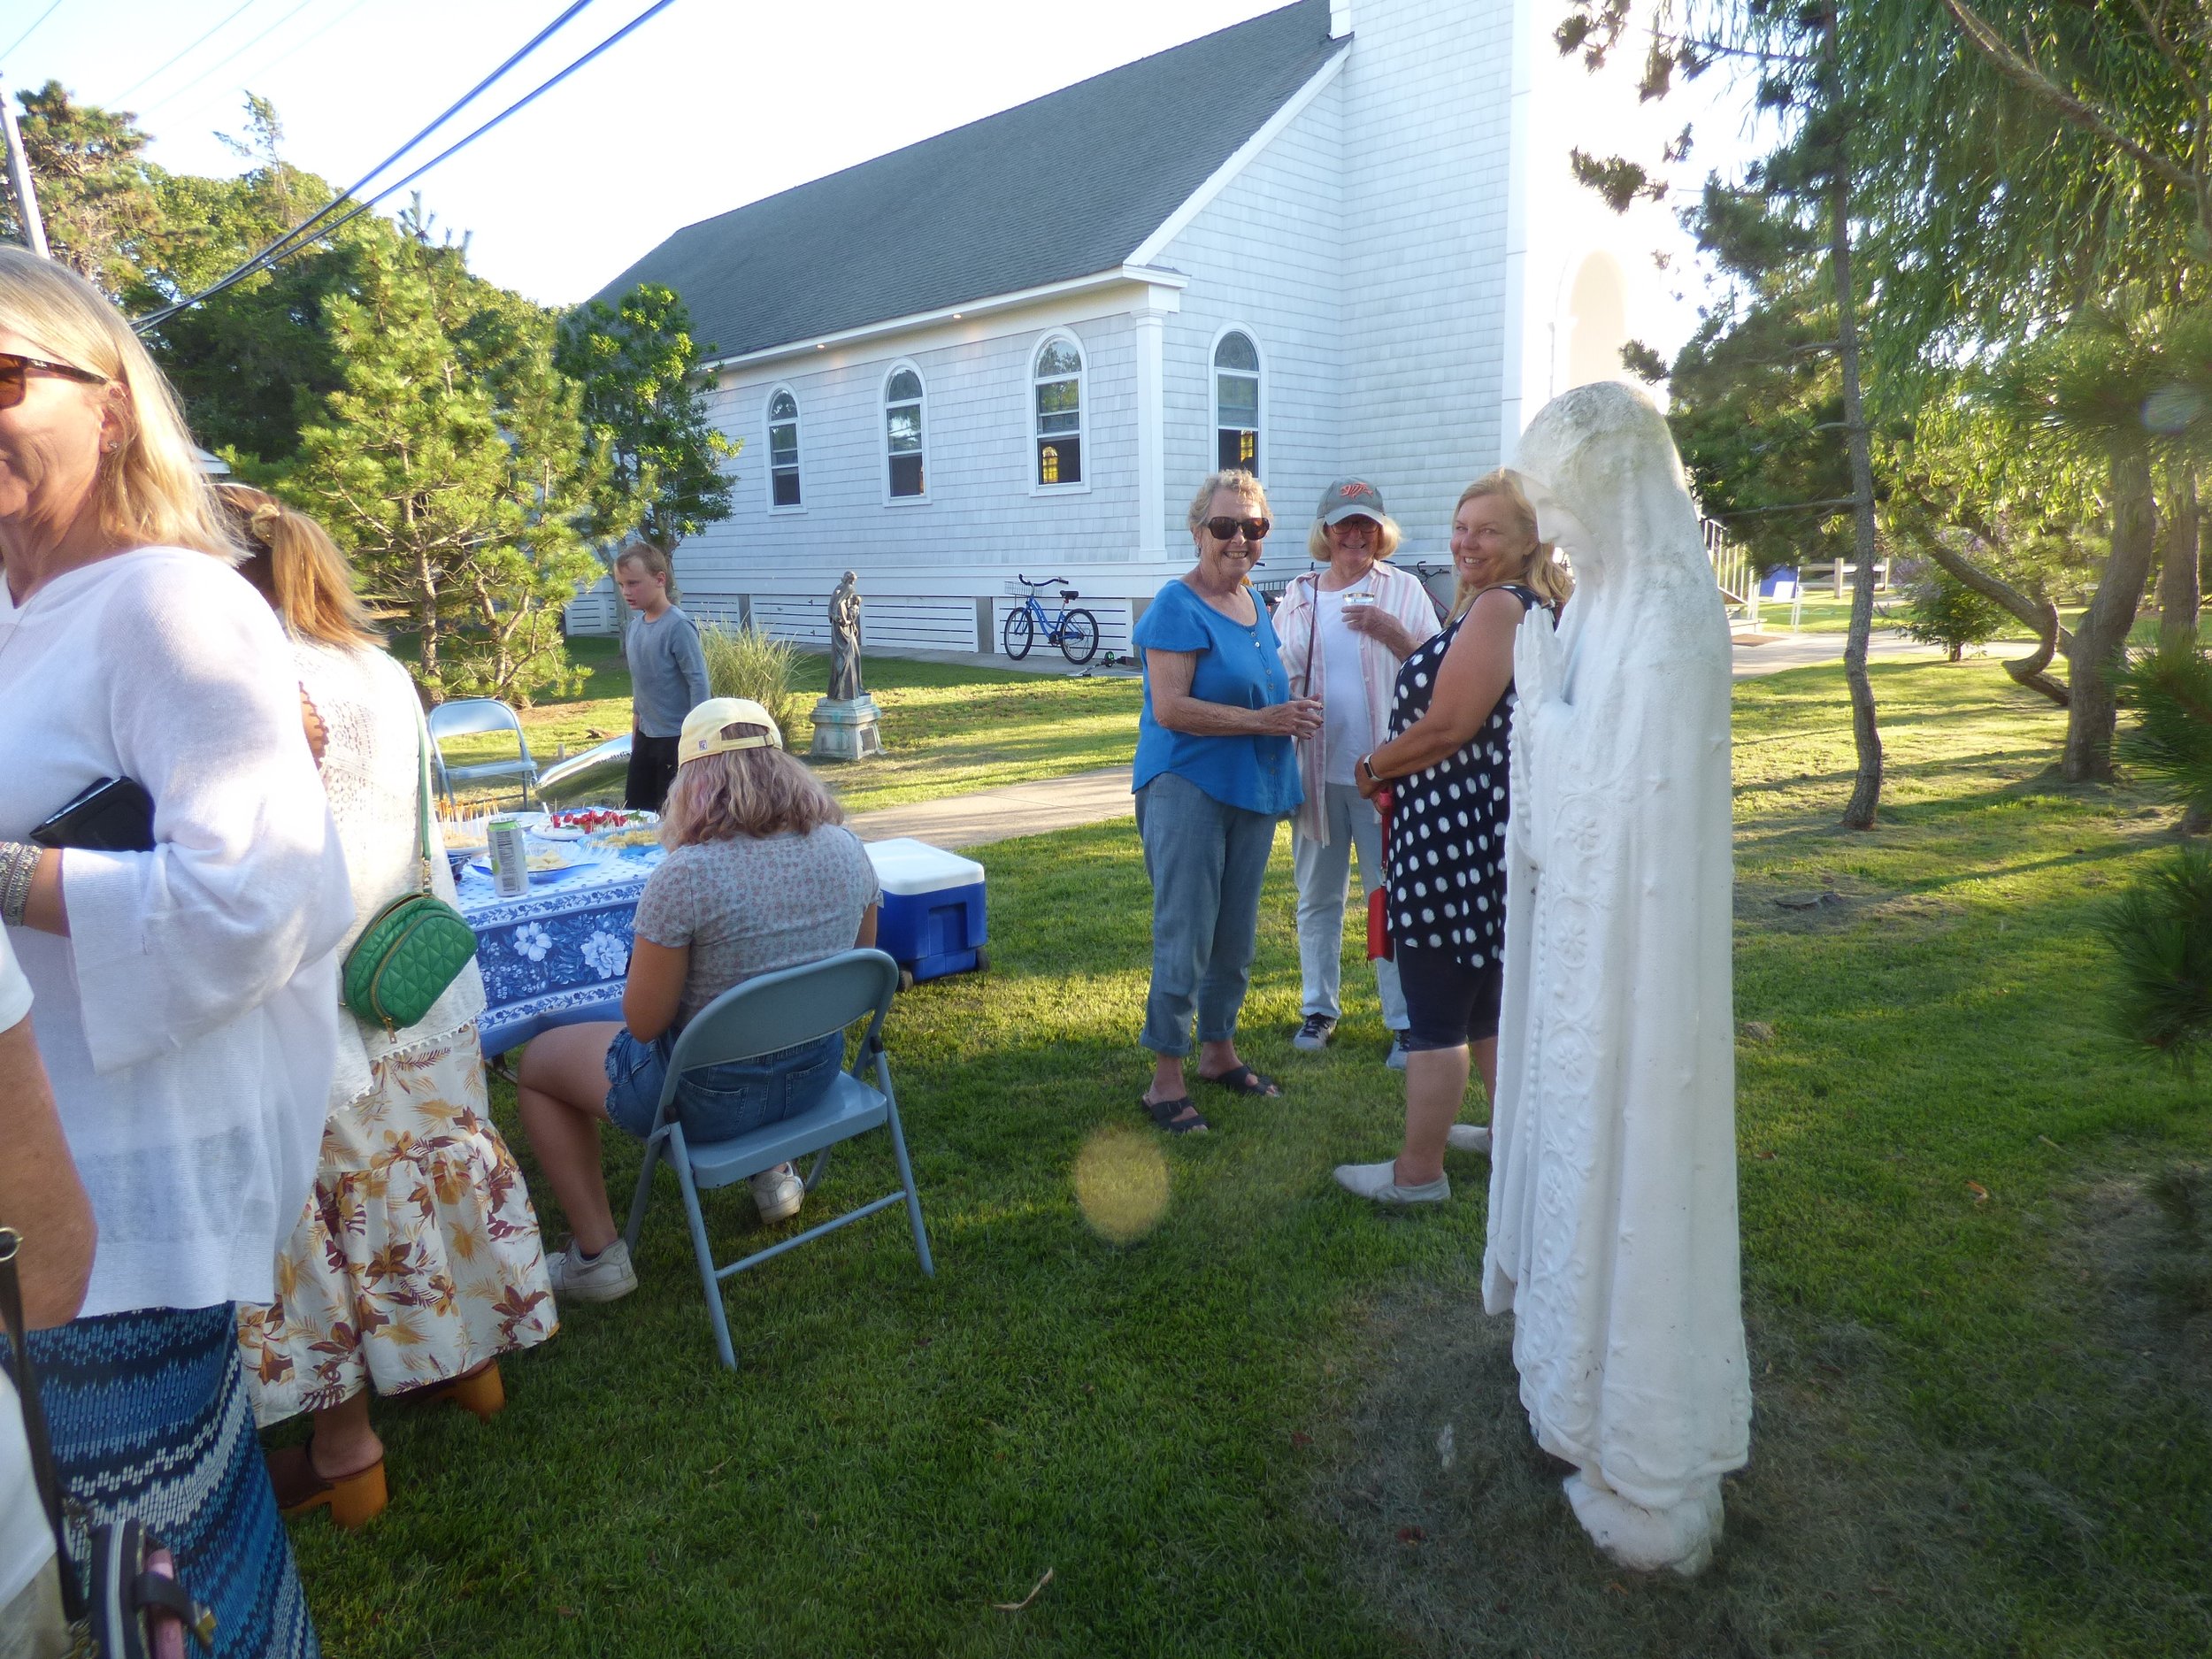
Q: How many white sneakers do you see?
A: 2